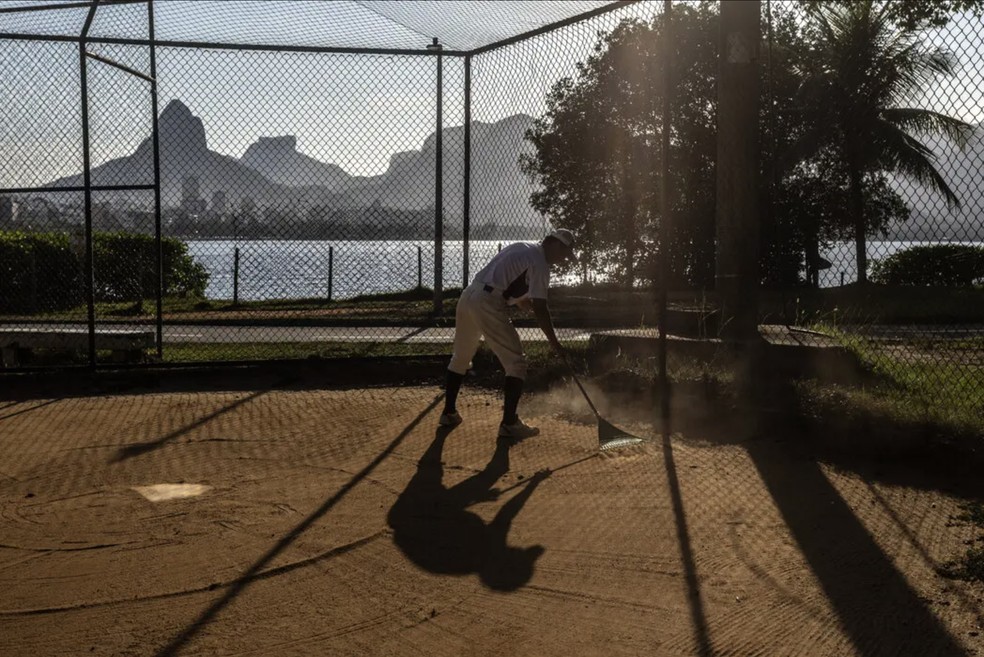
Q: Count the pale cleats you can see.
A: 2